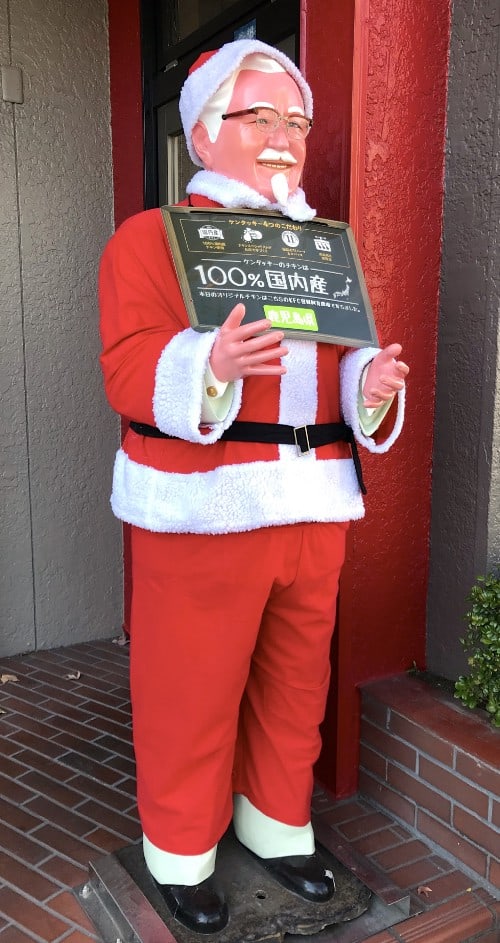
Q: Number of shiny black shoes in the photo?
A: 2